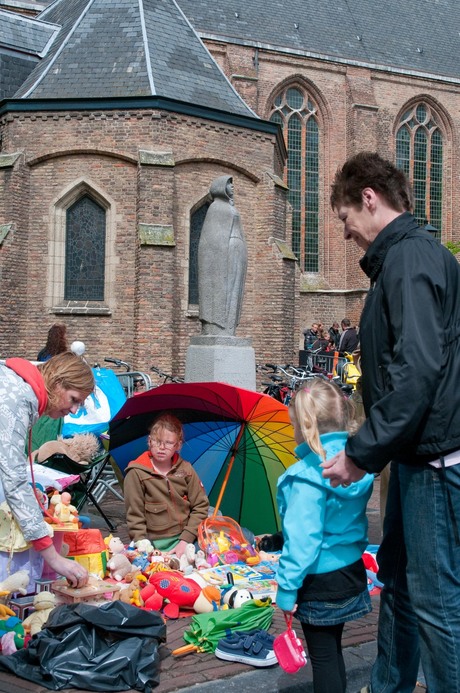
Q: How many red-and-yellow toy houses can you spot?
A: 1